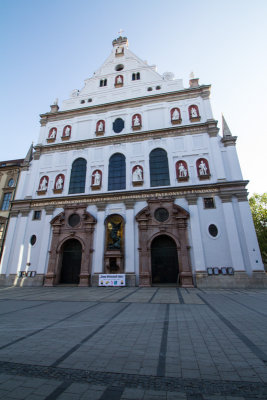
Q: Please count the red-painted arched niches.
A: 14